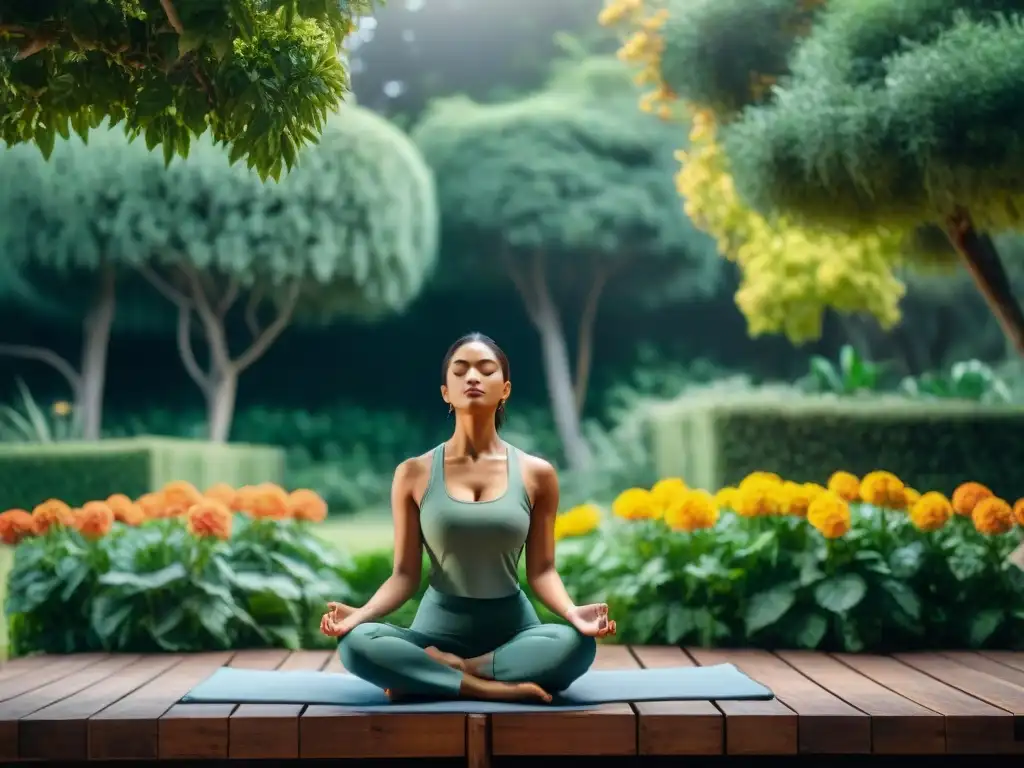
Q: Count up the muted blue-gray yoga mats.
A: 1